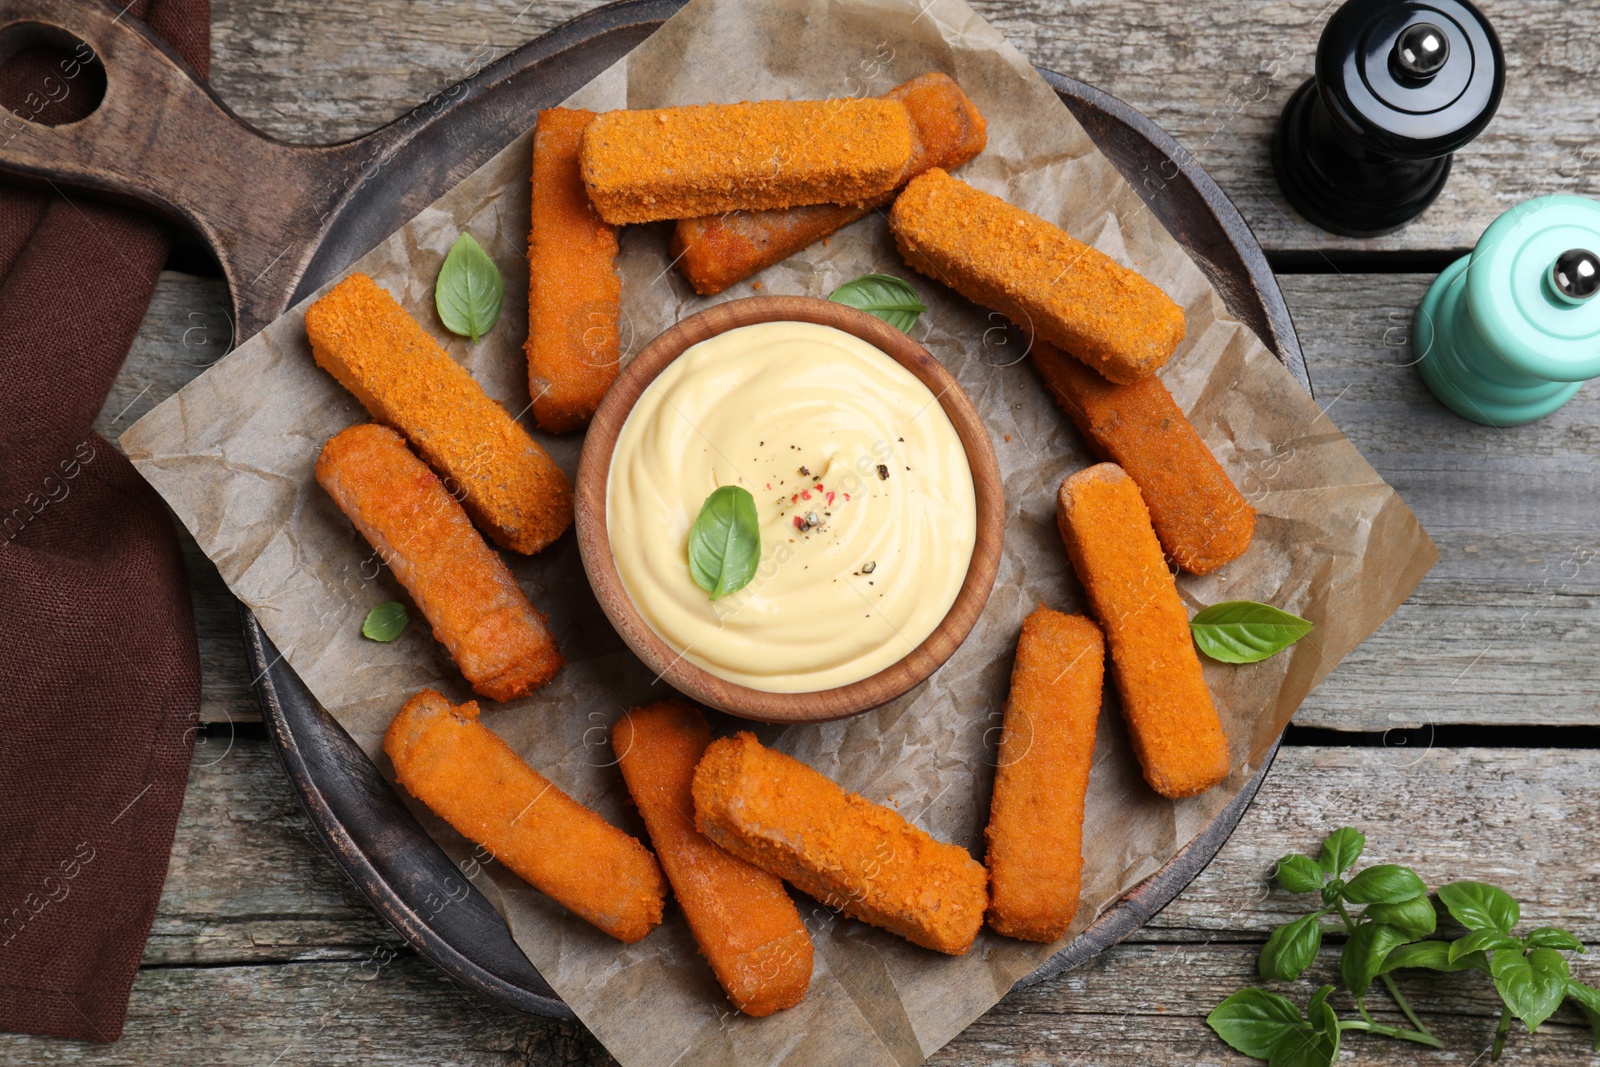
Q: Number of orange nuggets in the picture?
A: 12